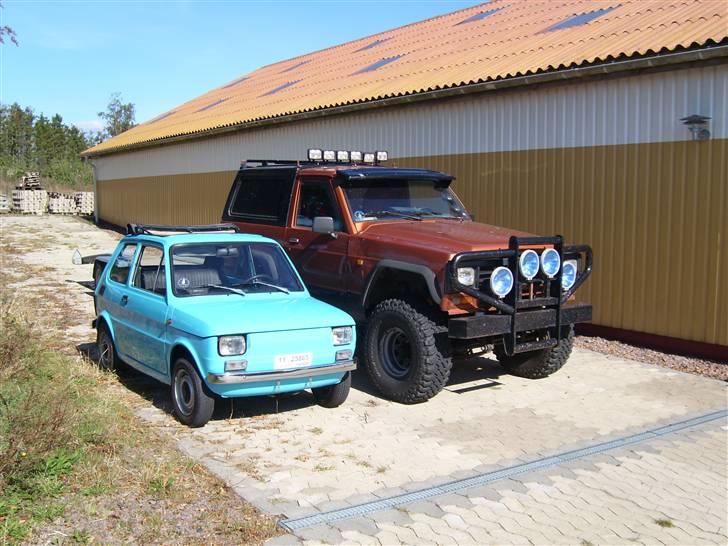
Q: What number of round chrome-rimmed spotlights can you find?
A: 4